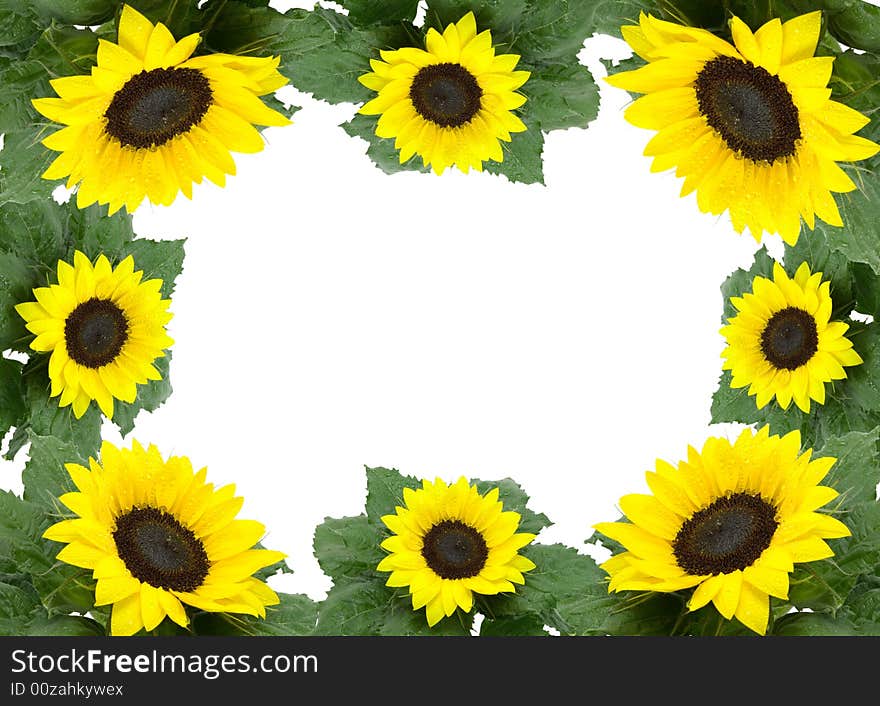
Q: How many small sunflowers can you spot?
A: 4